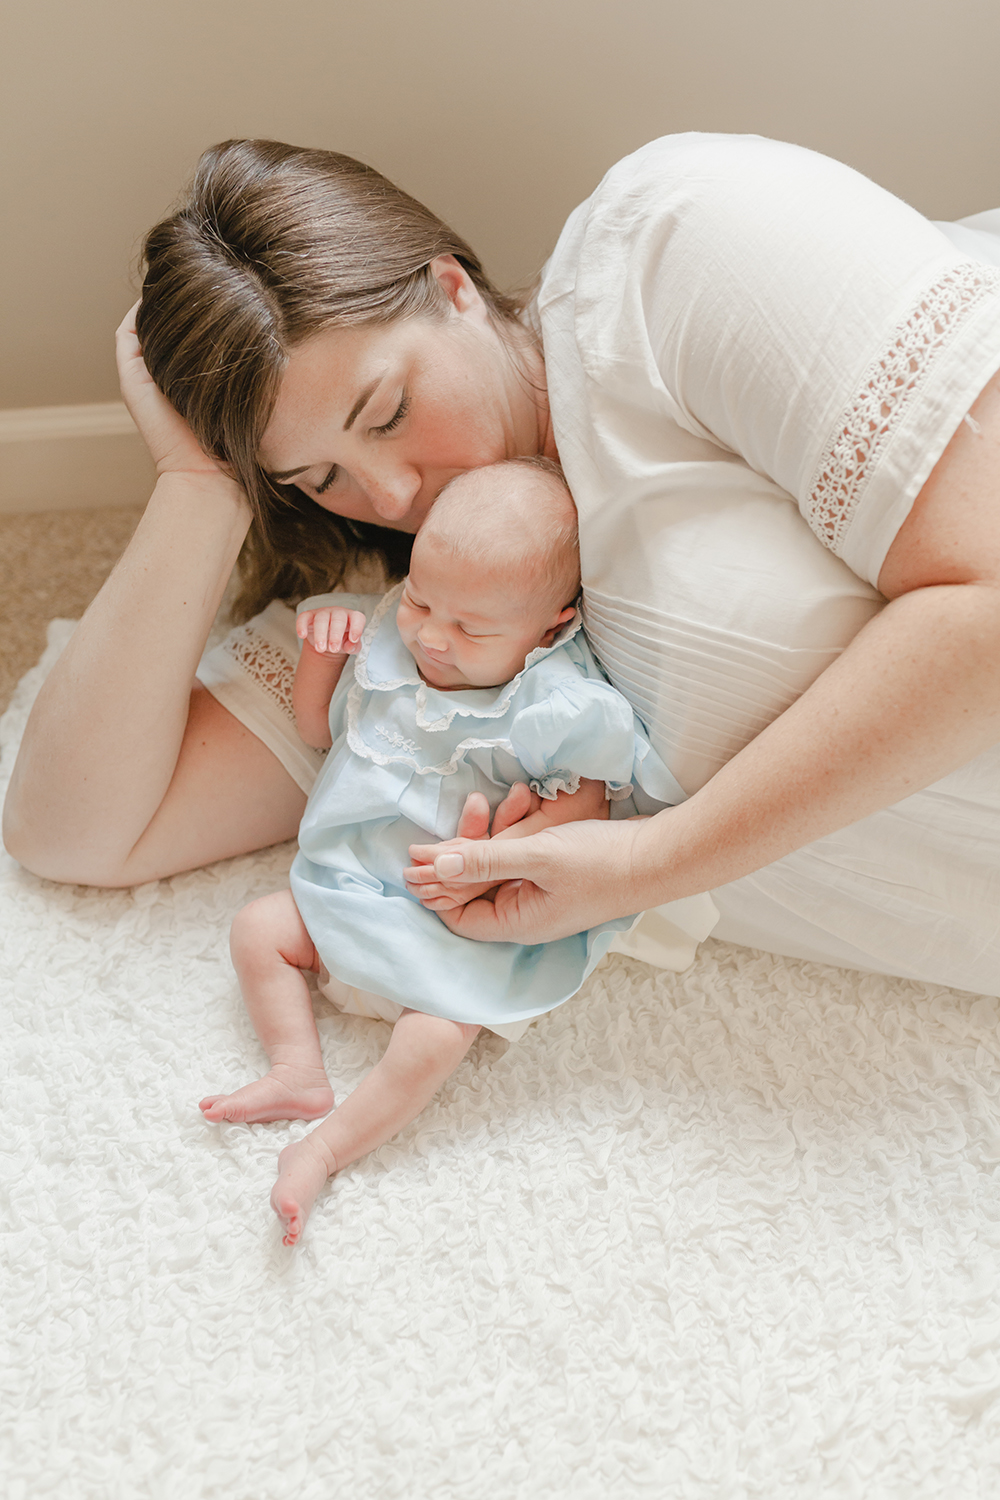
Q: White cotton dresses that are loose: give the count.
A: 1